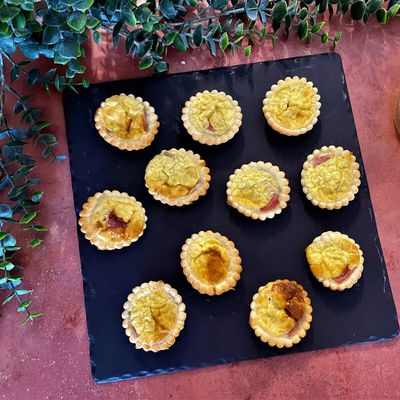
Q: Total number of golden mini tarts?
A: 11